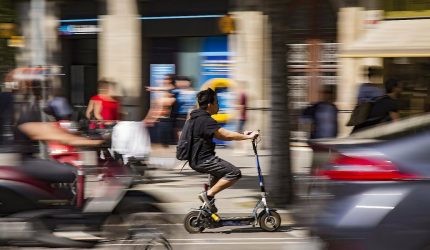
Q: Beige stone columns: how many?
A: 3